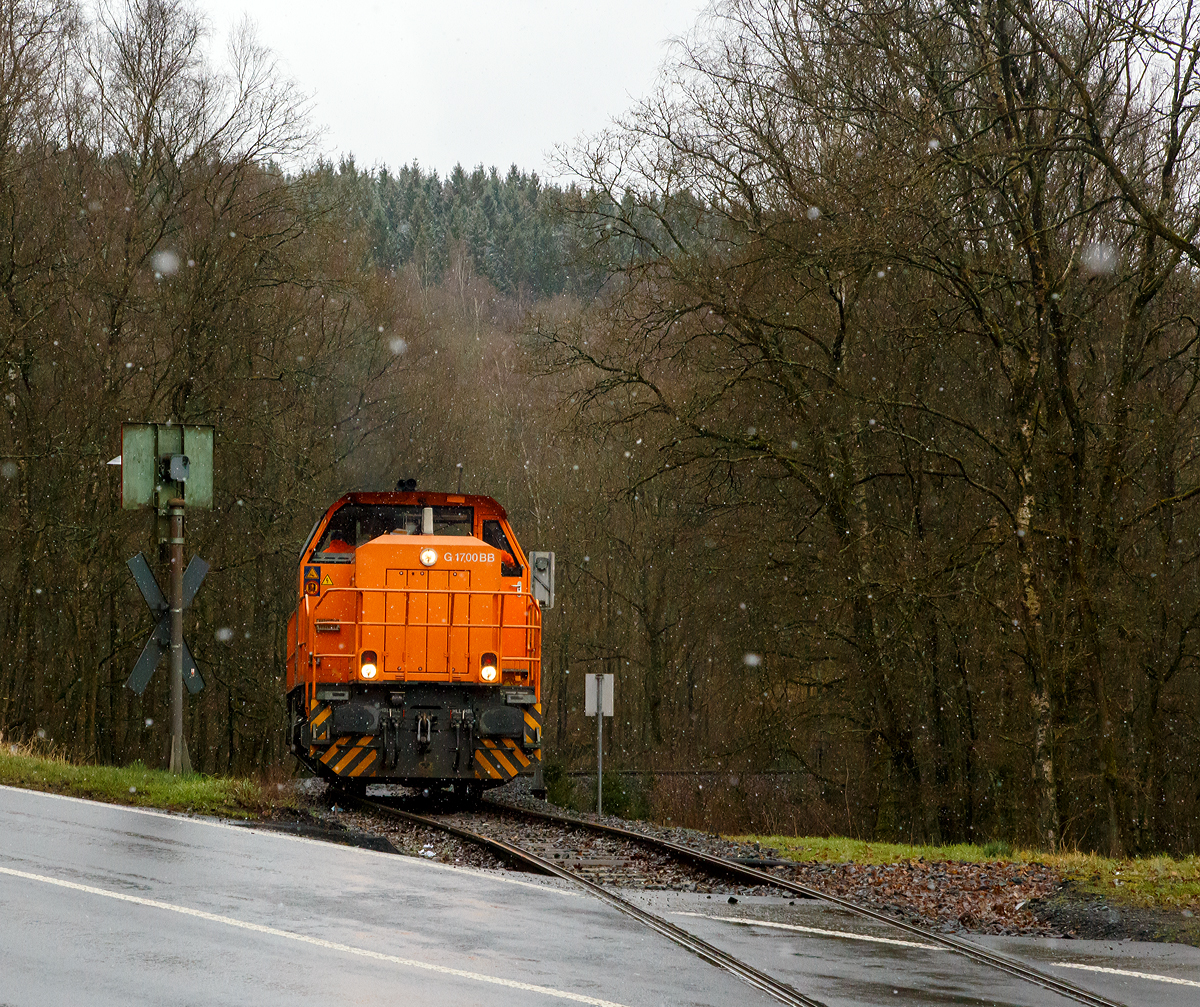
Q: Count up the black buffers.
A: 2